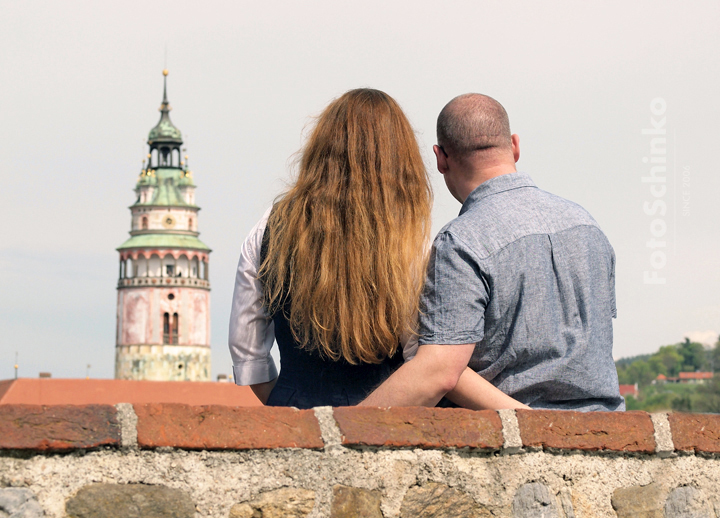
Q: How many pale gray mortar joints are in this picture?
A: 4